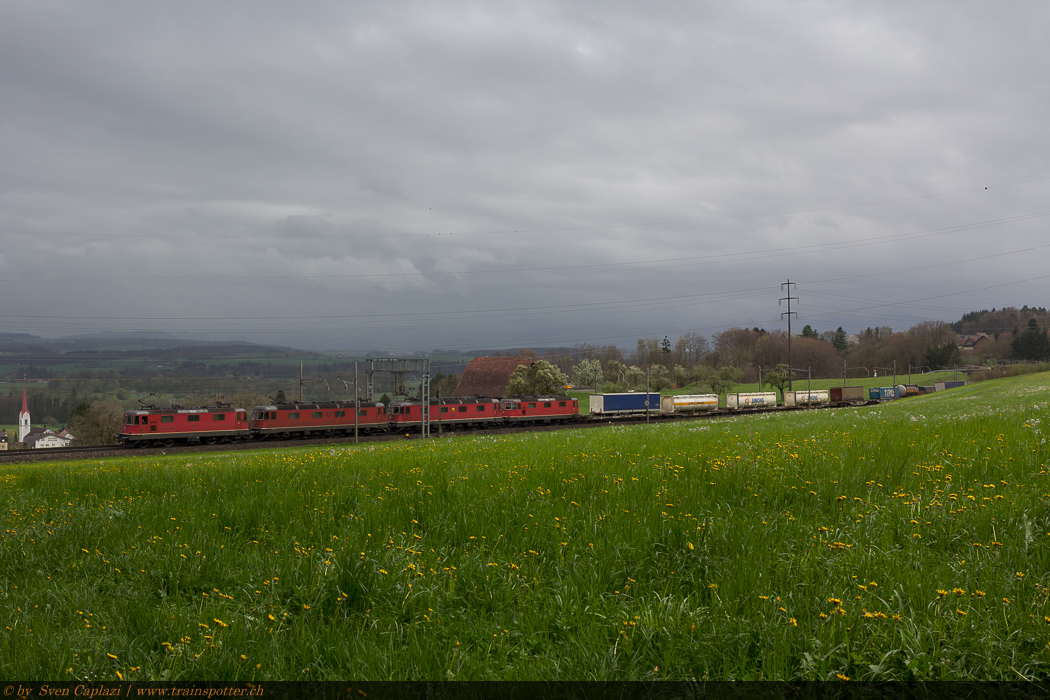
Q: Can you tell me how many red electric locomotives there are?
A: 4